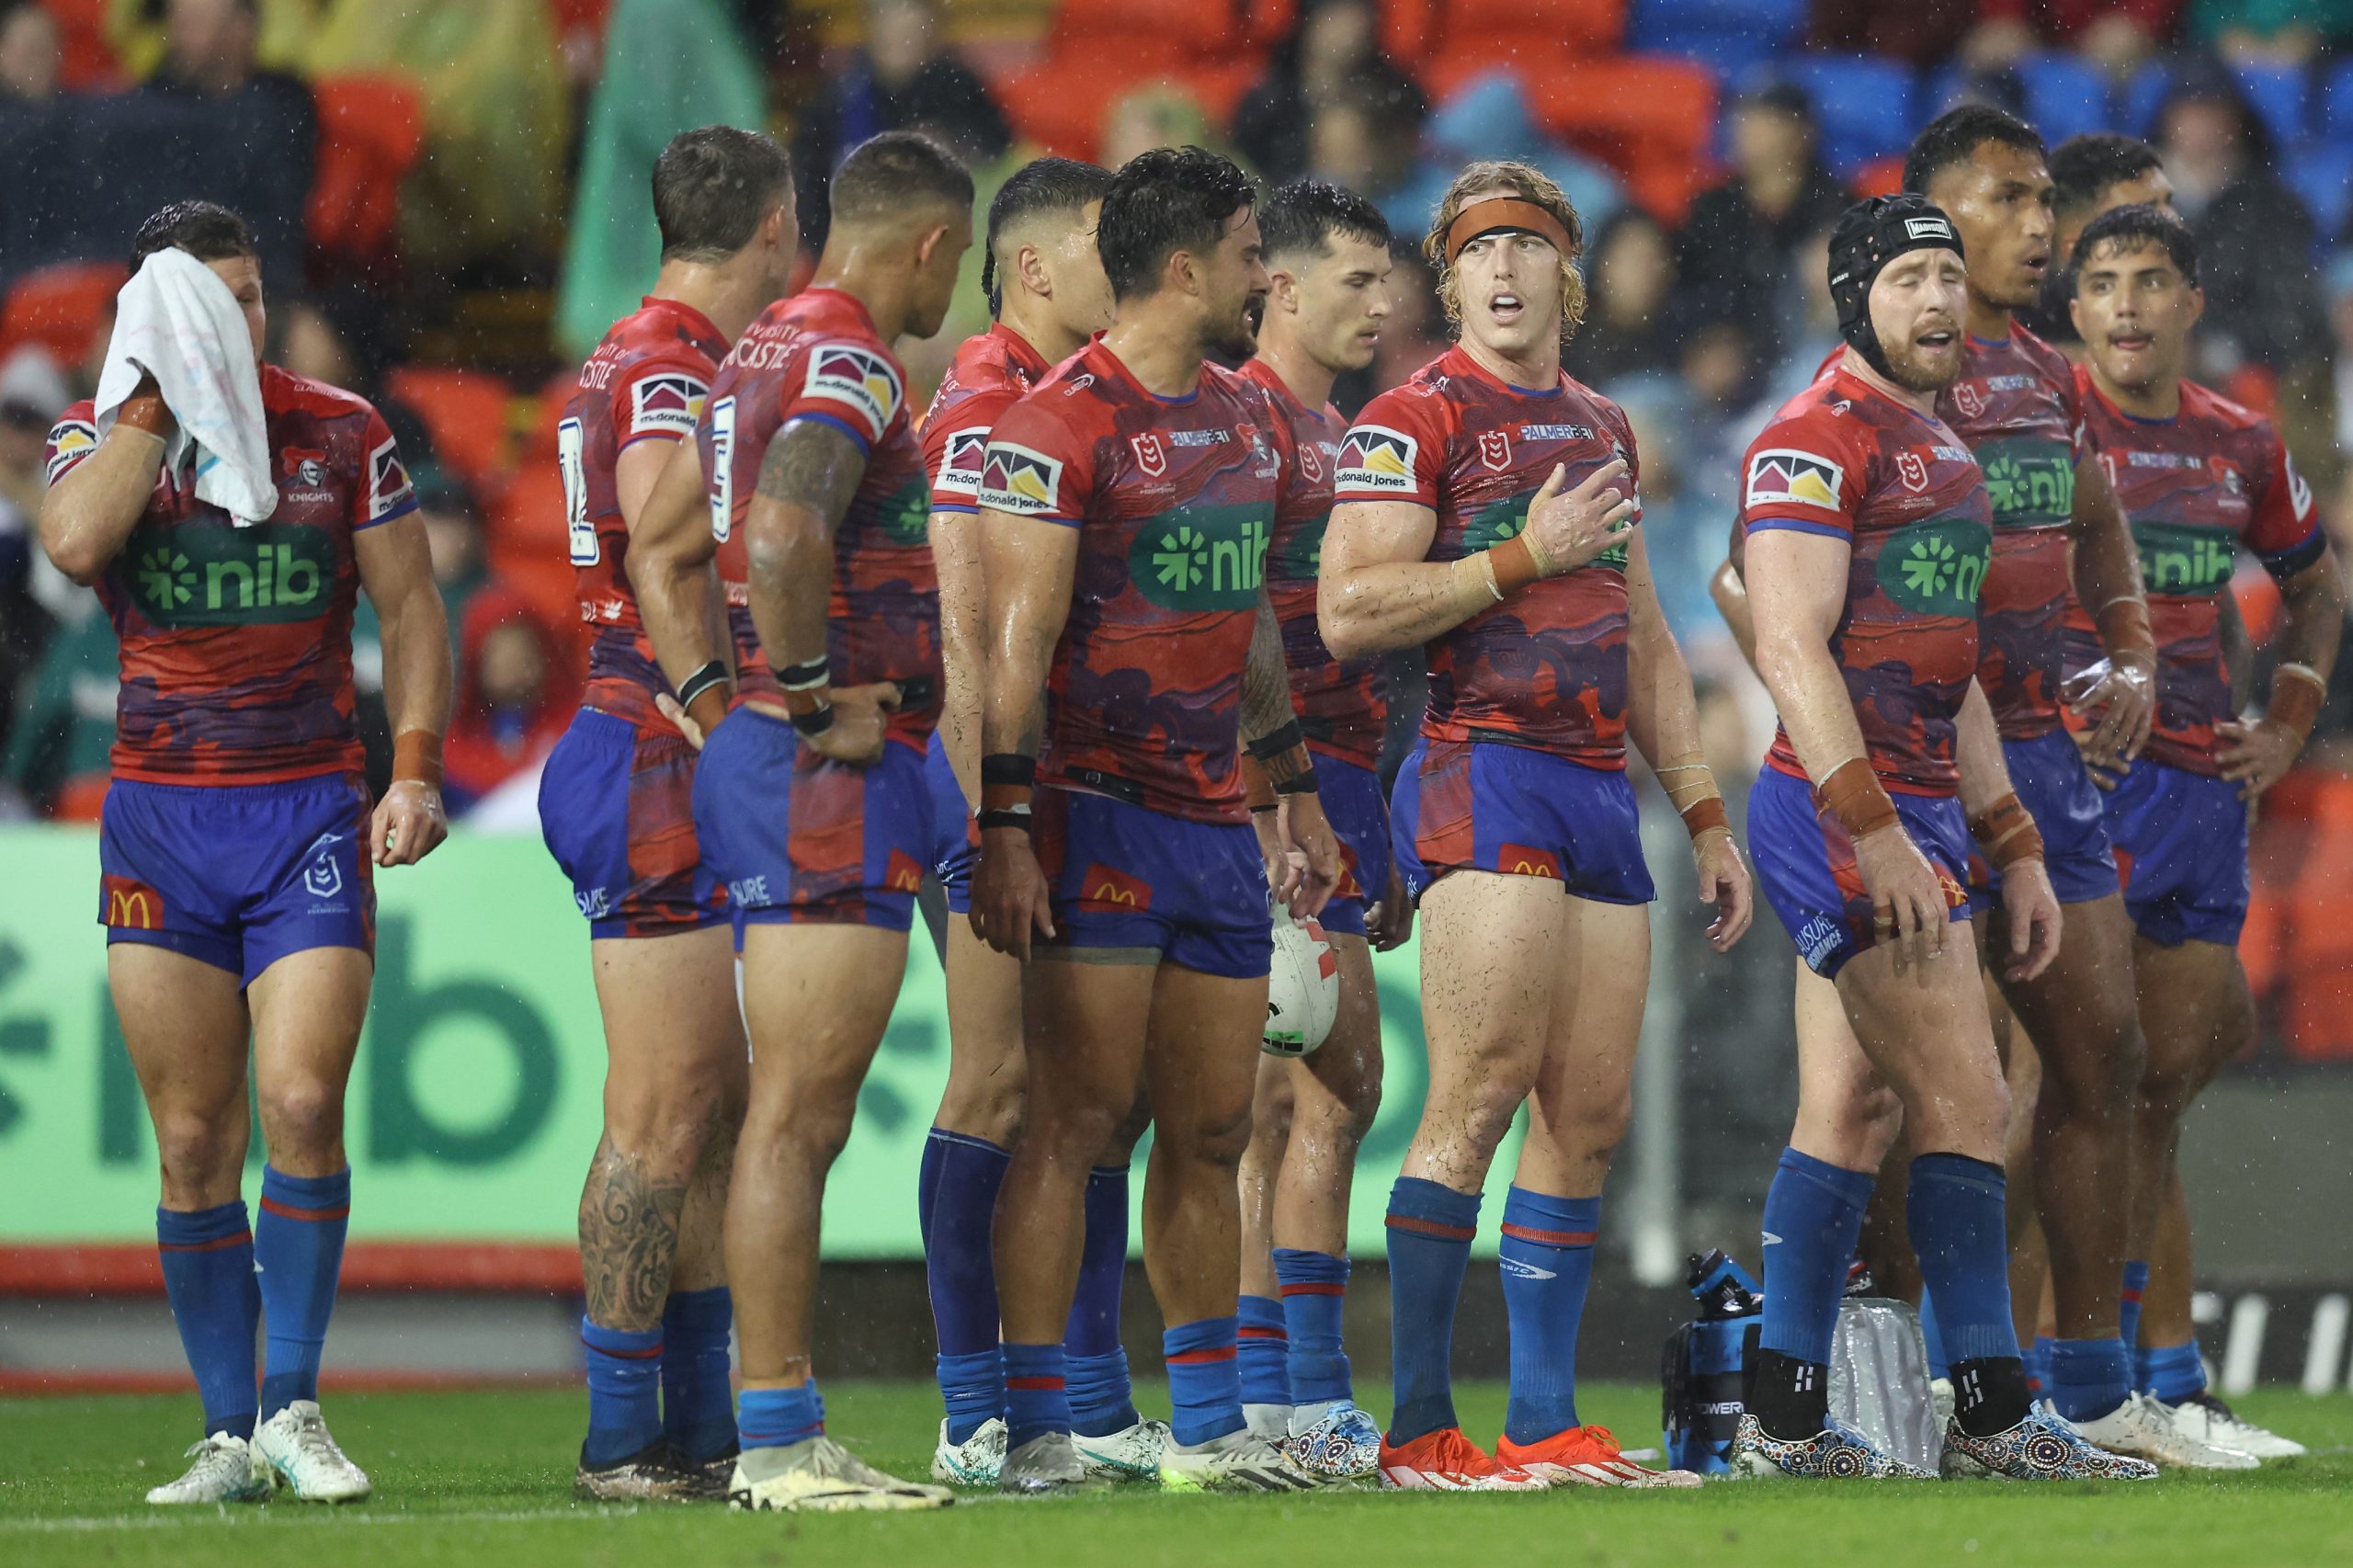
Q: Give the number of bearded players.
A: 2